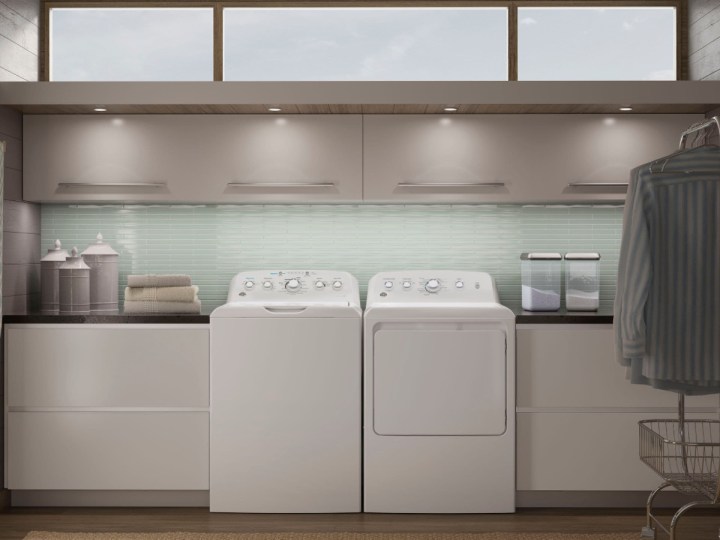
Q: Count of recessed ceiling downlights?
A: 4